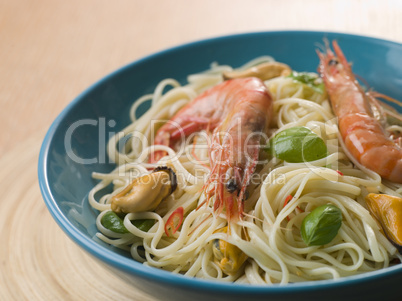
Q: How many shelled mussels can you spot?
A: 4